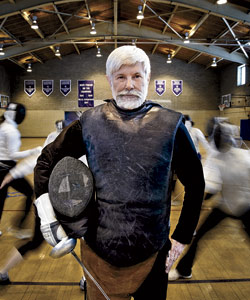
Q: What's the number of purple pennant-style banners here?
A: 5